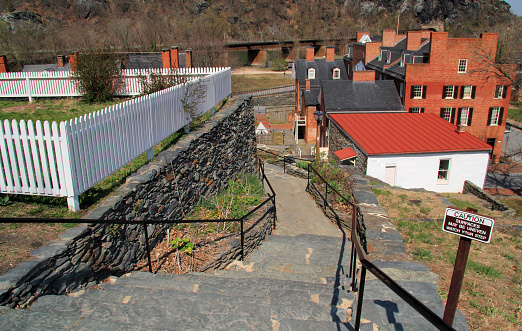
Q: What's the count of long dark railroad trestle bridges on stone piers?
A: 1